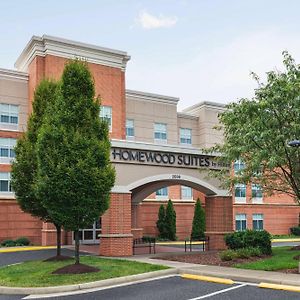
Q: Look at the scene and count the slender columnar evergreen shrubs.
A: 3